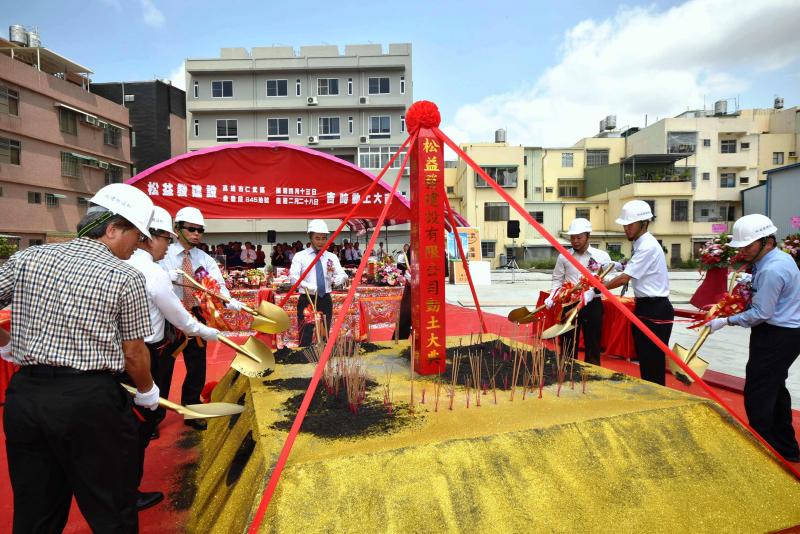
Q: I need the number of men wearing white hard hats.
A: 7